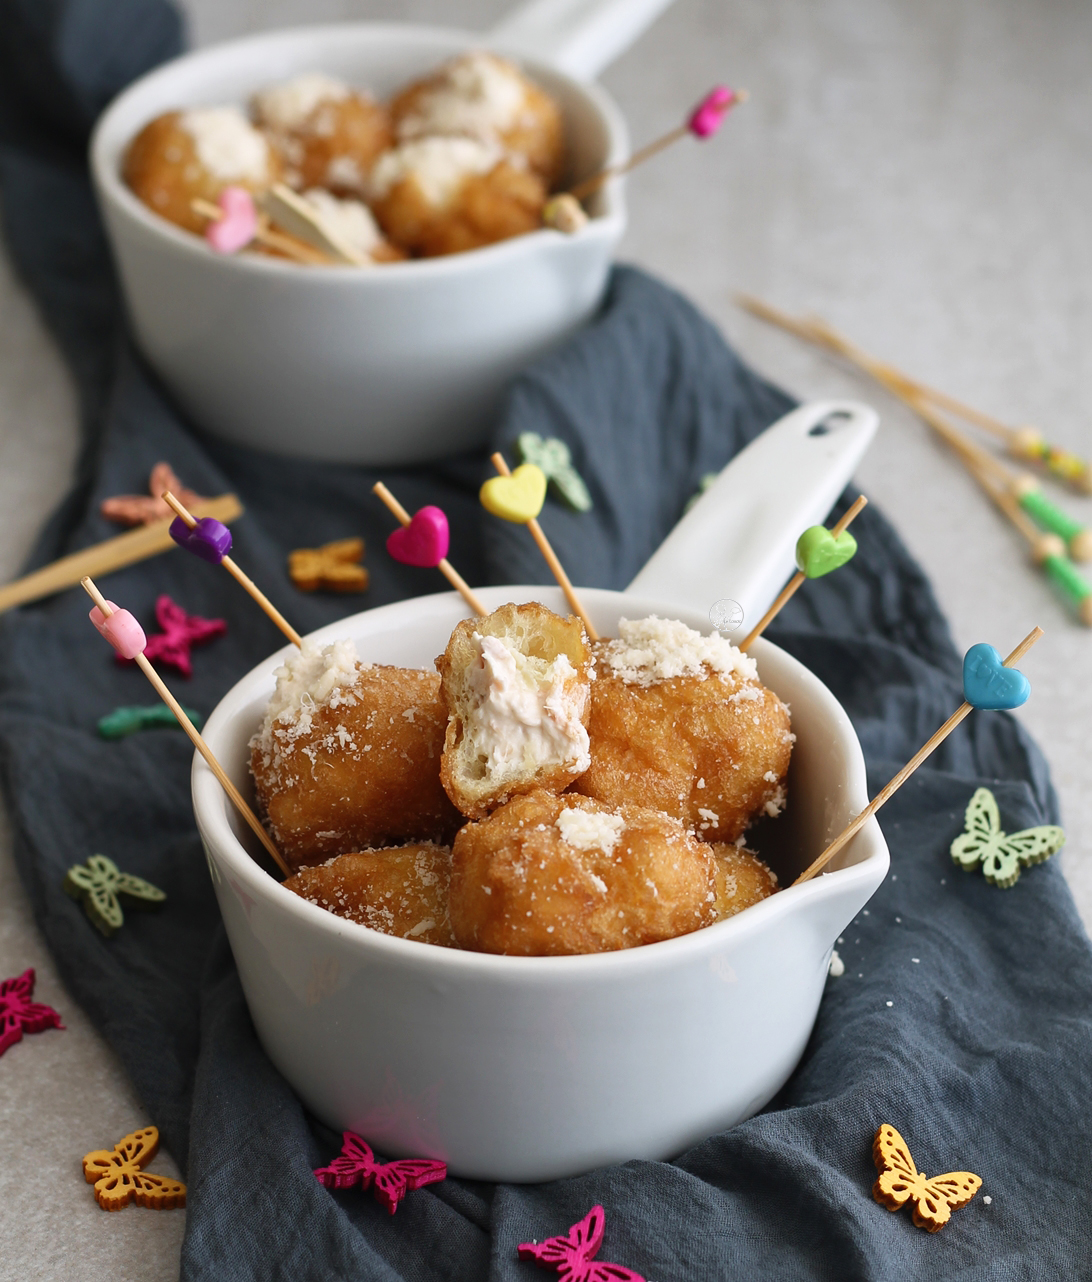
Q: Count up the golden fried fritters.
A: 11